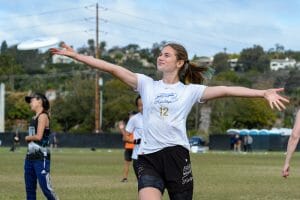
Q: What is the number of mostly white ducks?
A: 0